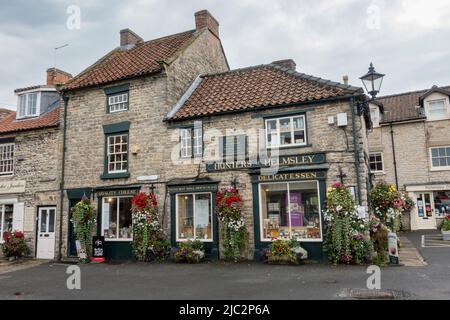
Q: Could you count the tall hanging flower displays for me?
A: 5